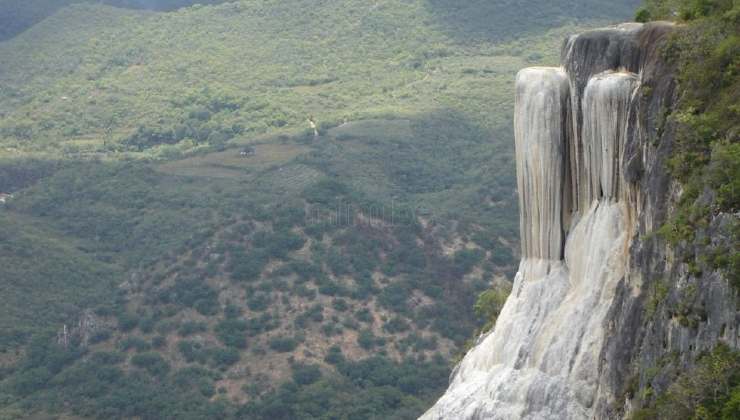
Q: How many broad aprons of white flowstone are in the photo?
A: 1